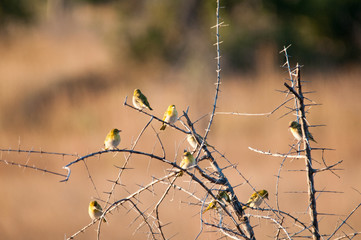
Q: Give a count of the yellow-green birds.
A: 9